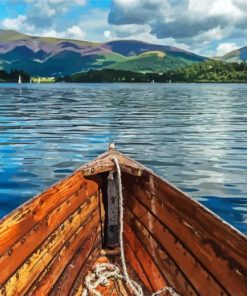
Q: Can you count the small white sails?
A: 5